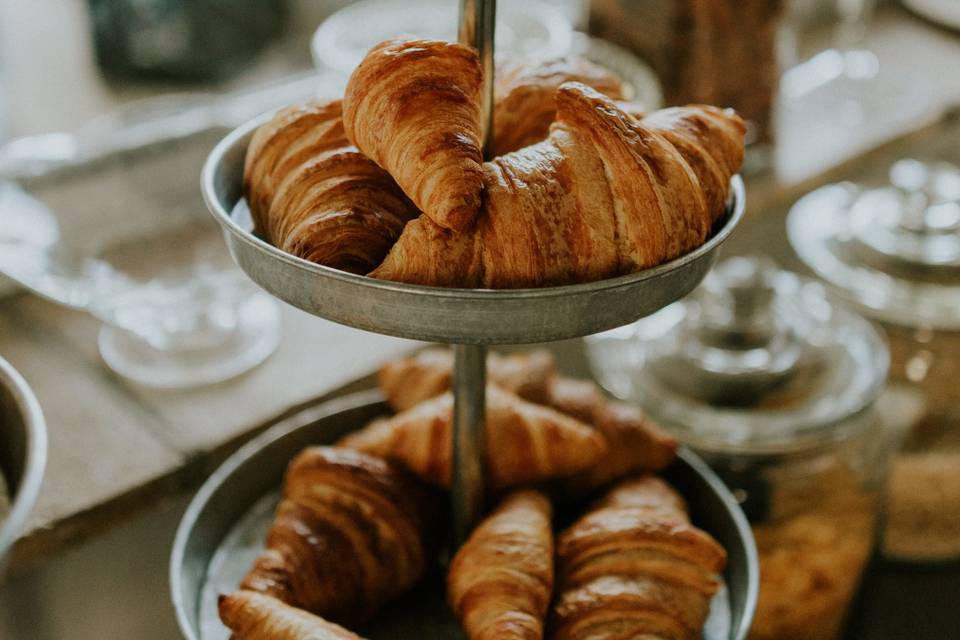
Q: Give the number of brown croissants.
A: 11